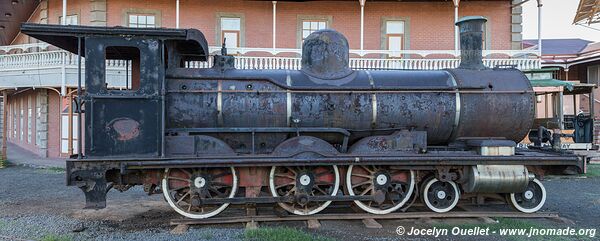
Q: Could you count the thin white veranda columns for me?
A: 6